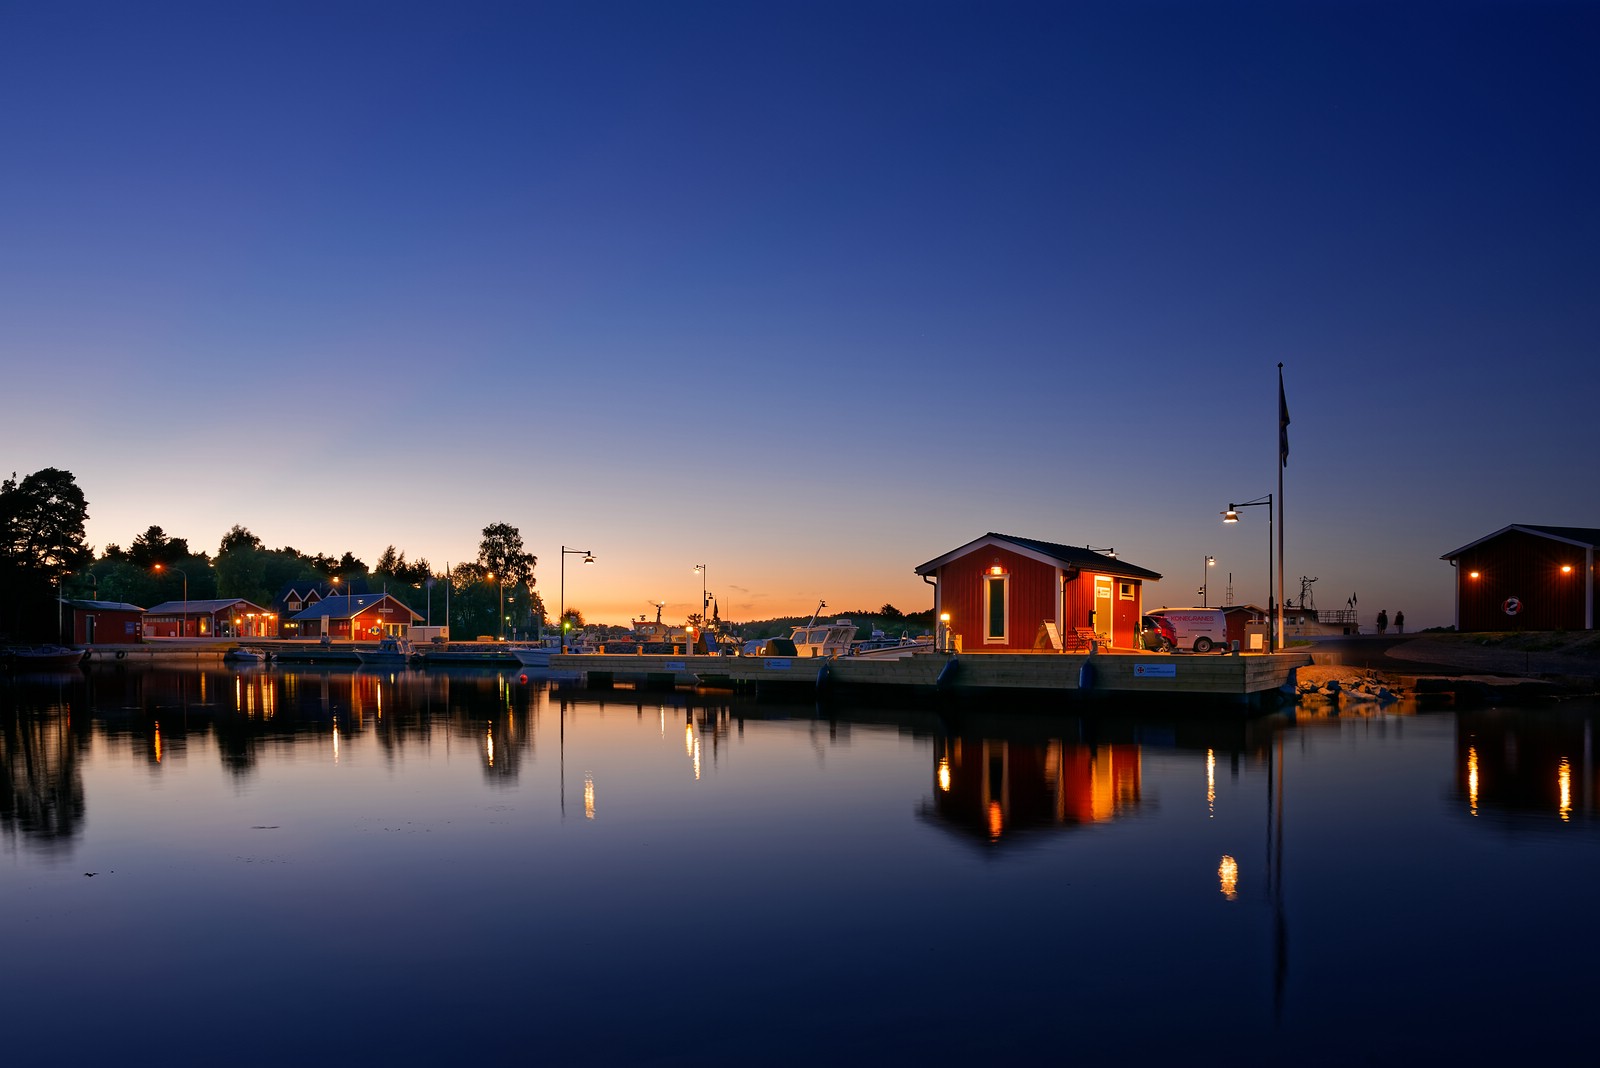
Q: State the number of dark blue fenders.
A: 3